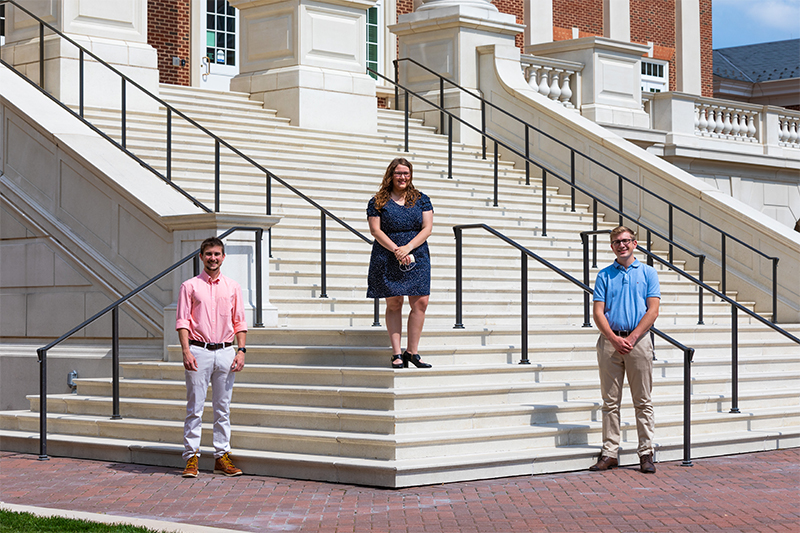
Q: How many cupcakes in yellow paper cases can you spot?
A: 0